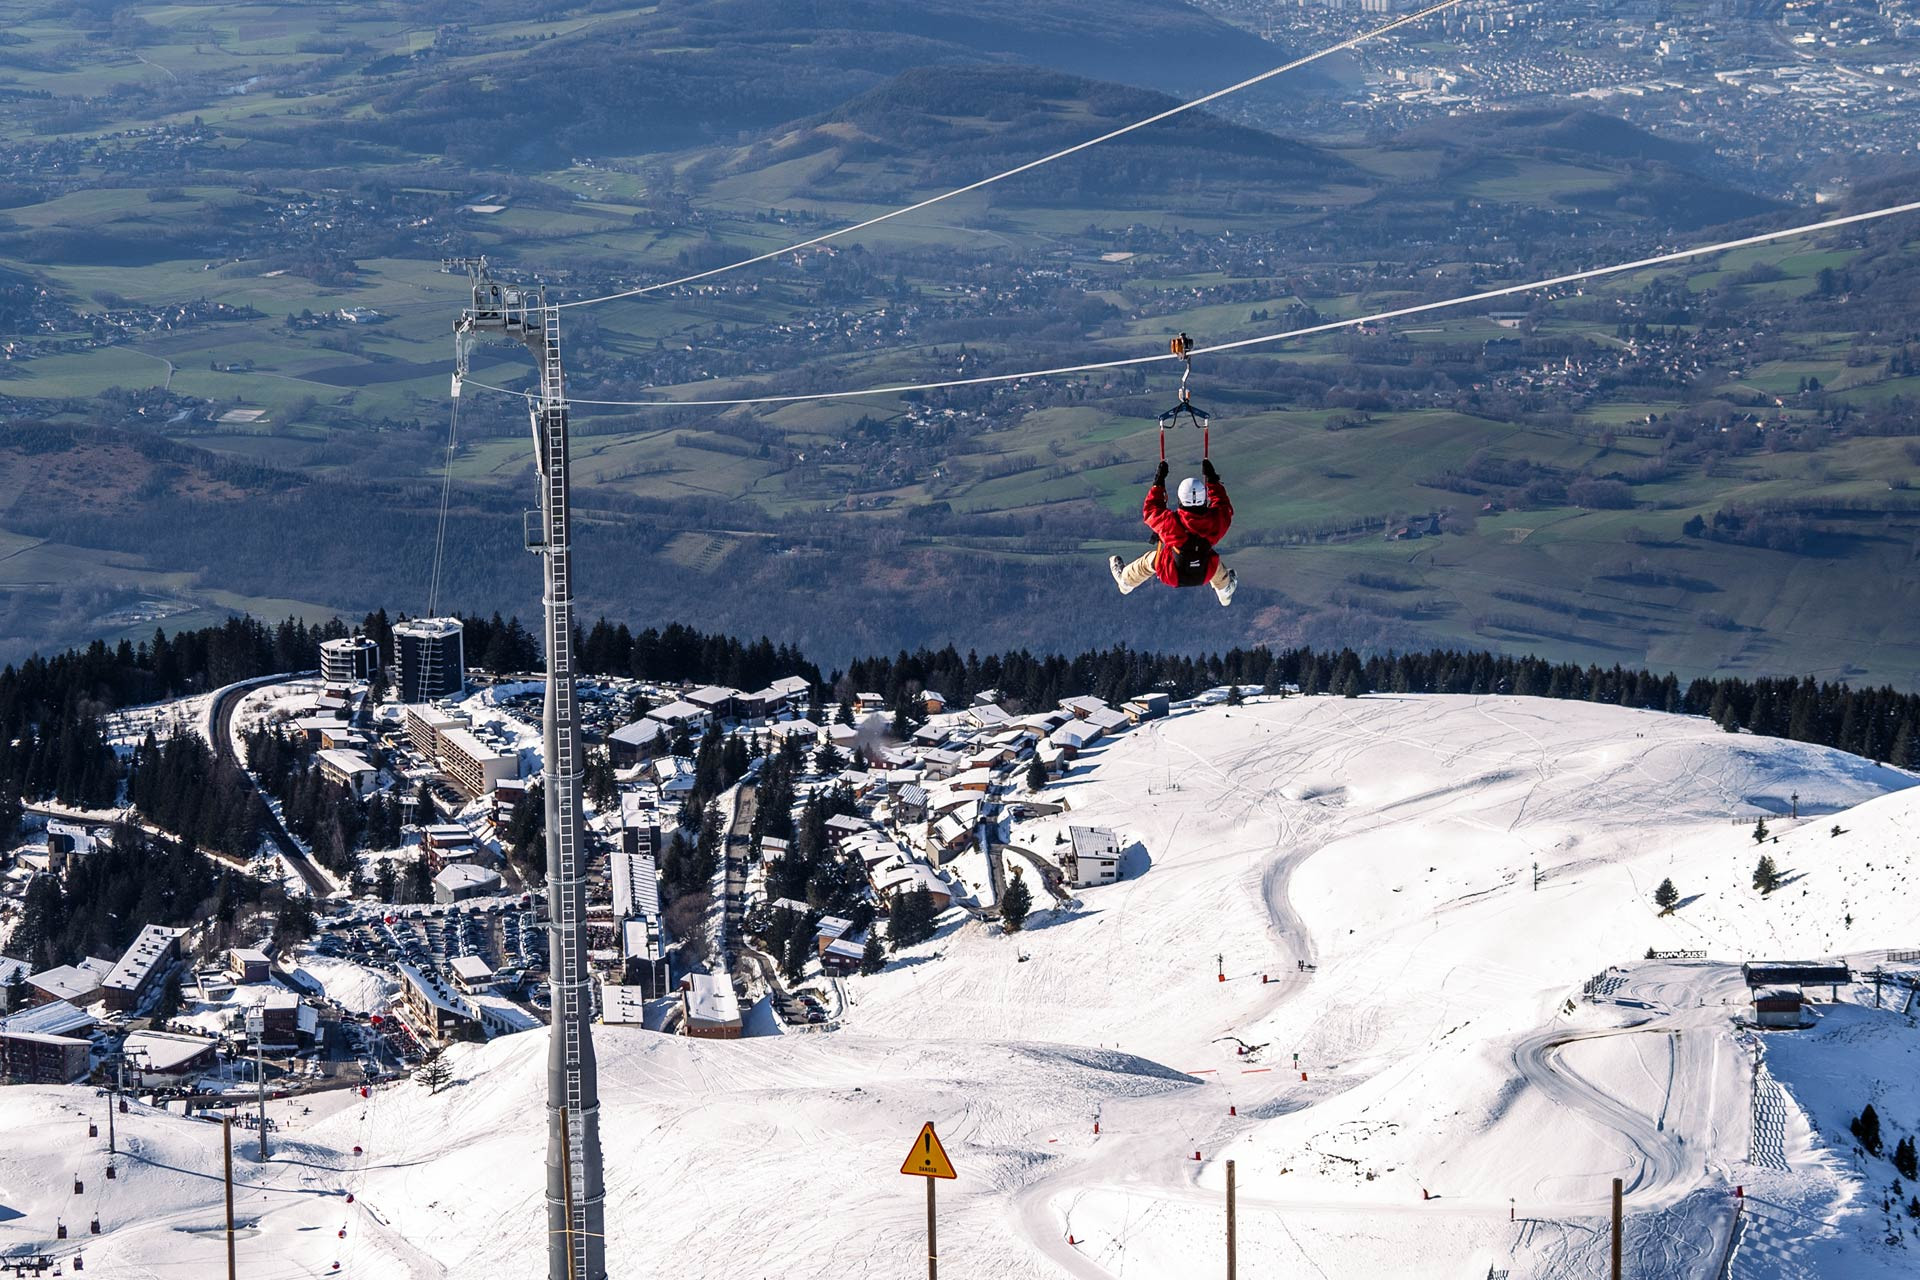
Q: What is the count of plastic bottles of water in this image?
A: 0